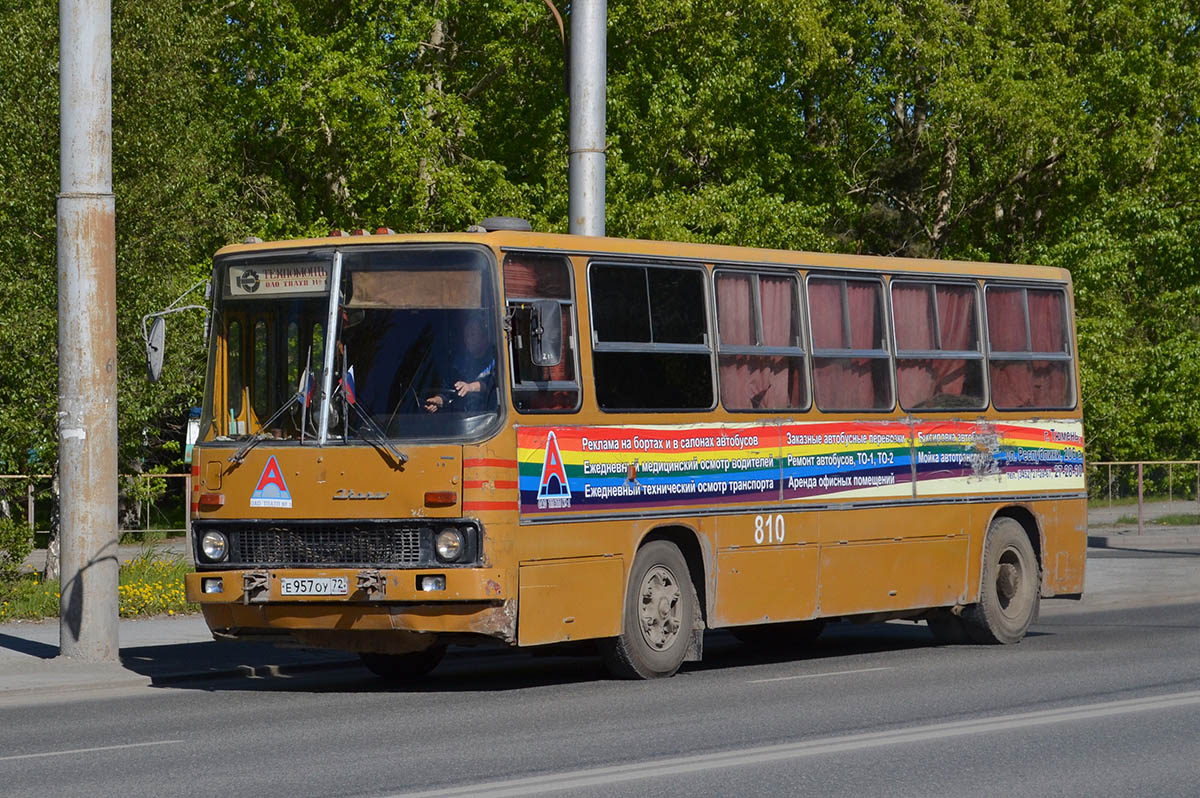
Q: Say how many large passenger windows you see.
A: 5